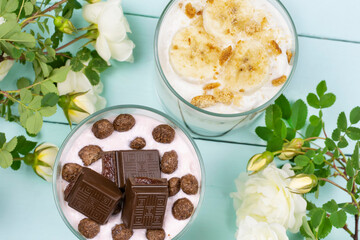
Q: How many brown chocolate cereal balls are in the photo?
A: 13